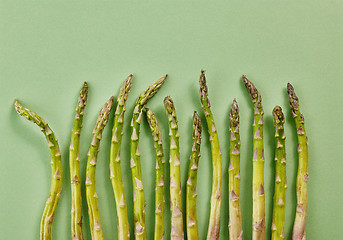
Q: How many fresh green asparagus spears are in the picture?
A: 13